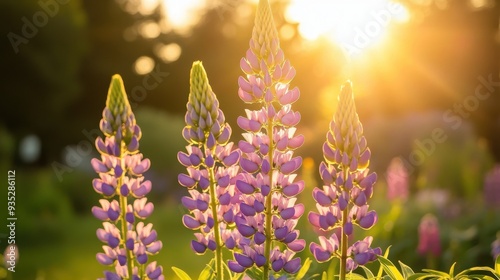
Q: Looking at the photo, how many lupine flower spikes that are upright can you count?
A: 4